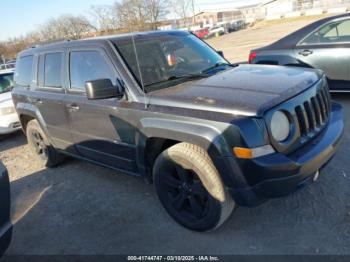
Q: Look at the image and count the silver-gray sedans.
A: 1